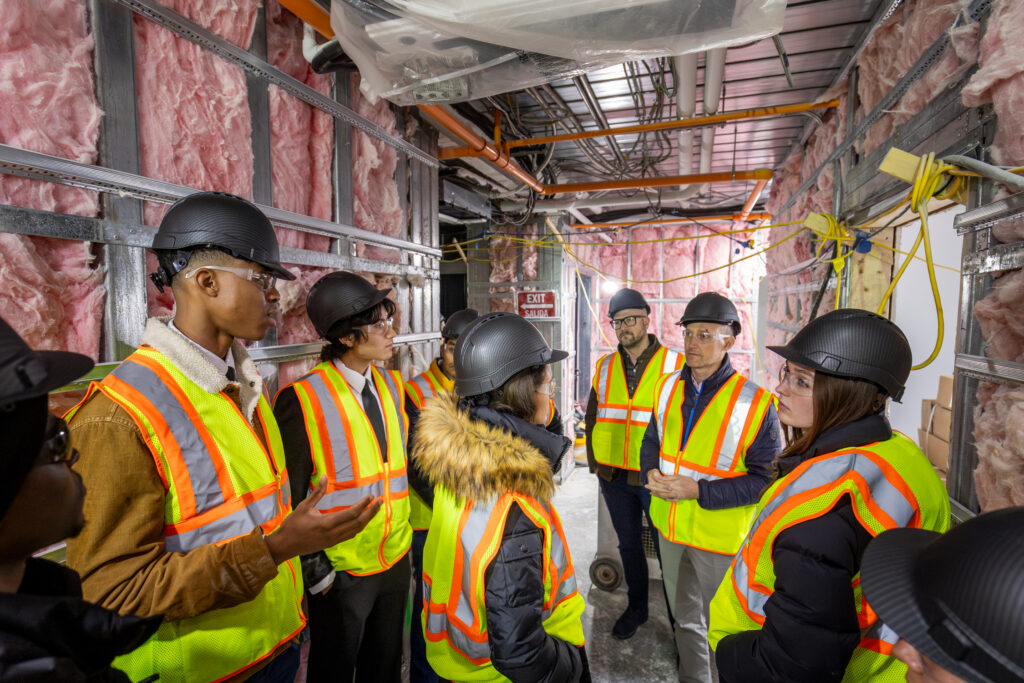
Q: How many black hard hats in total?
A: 9